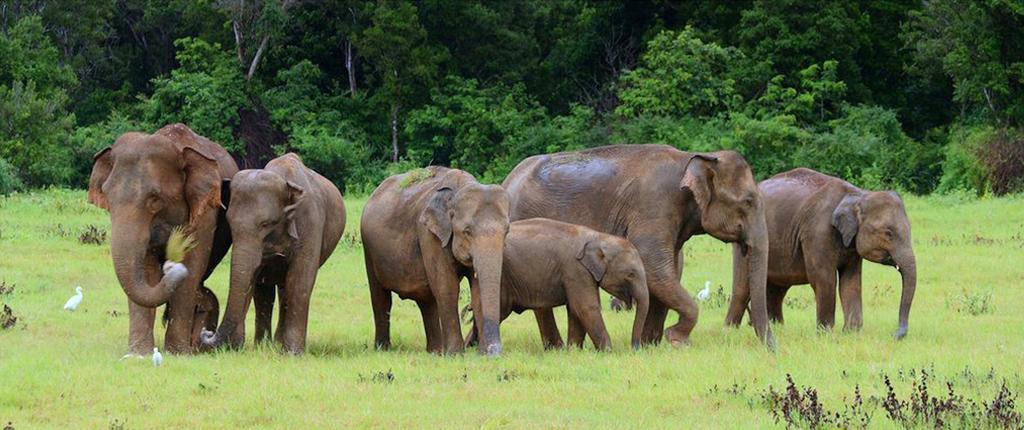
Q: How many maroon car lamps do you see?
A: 0